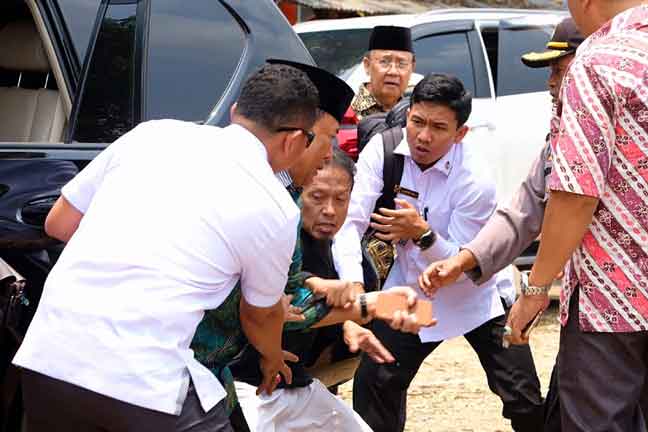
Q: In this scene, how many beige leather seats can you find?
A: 1